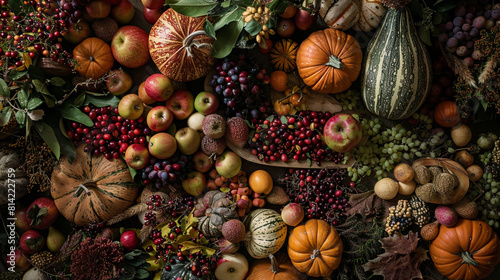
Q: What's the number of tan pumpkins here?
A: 1